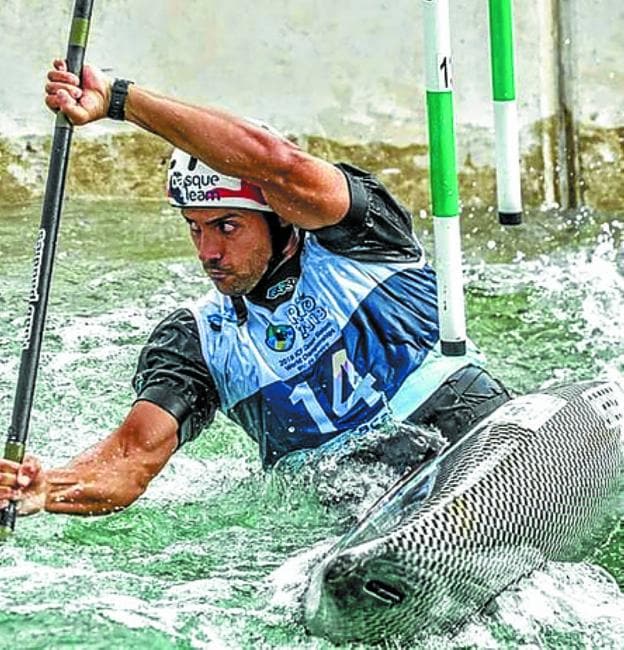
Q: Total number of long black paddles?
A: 1